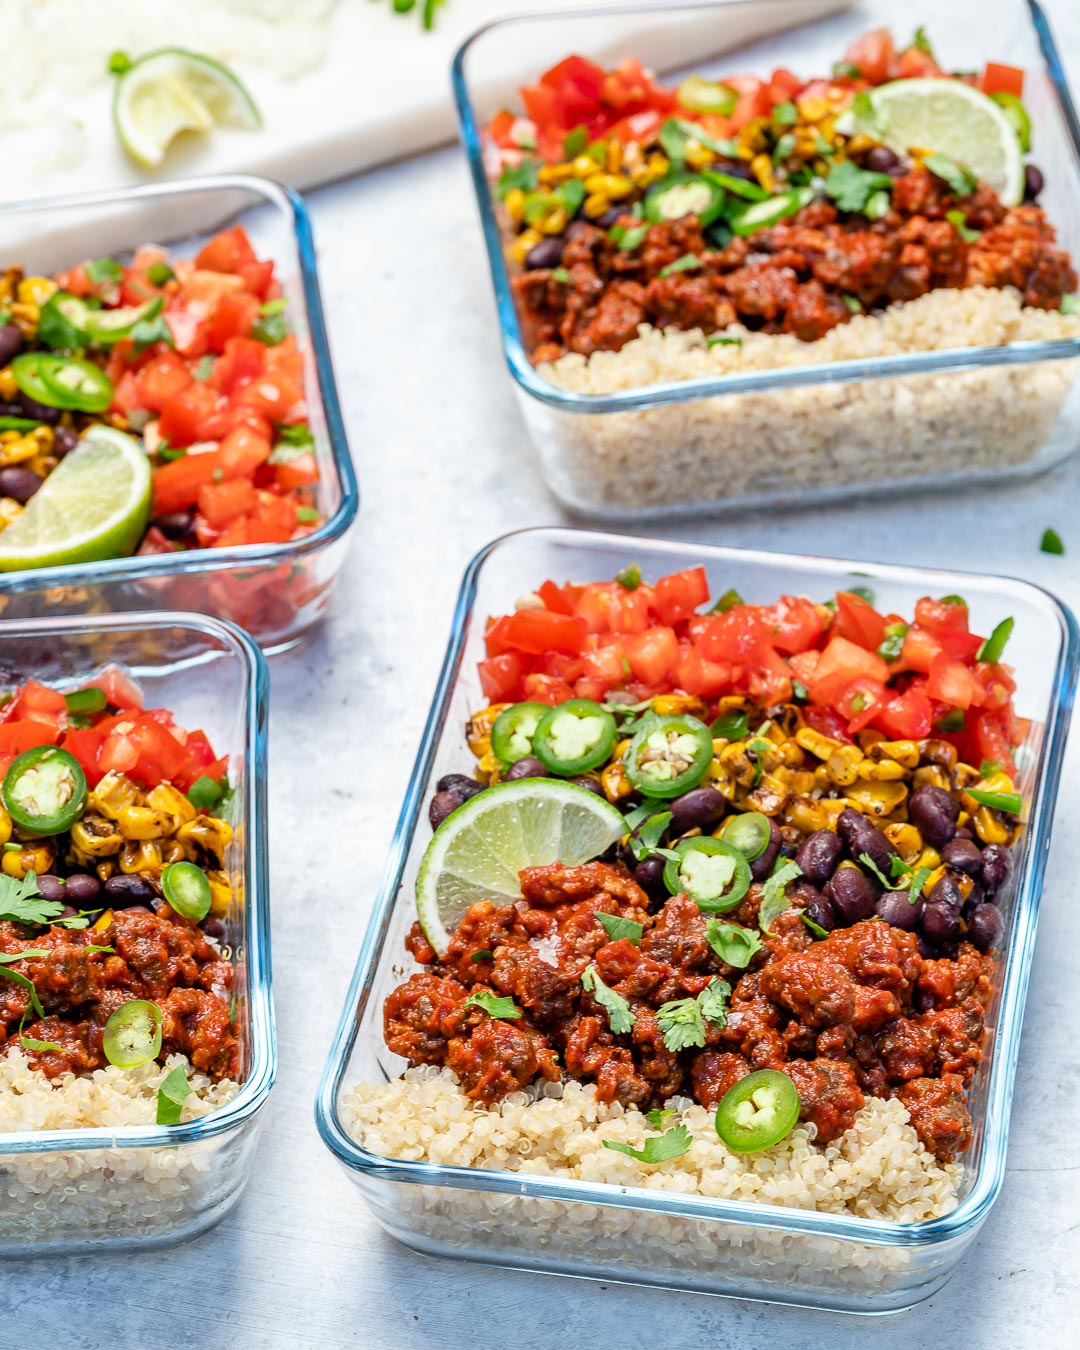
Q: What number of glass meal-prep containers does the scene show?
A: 4